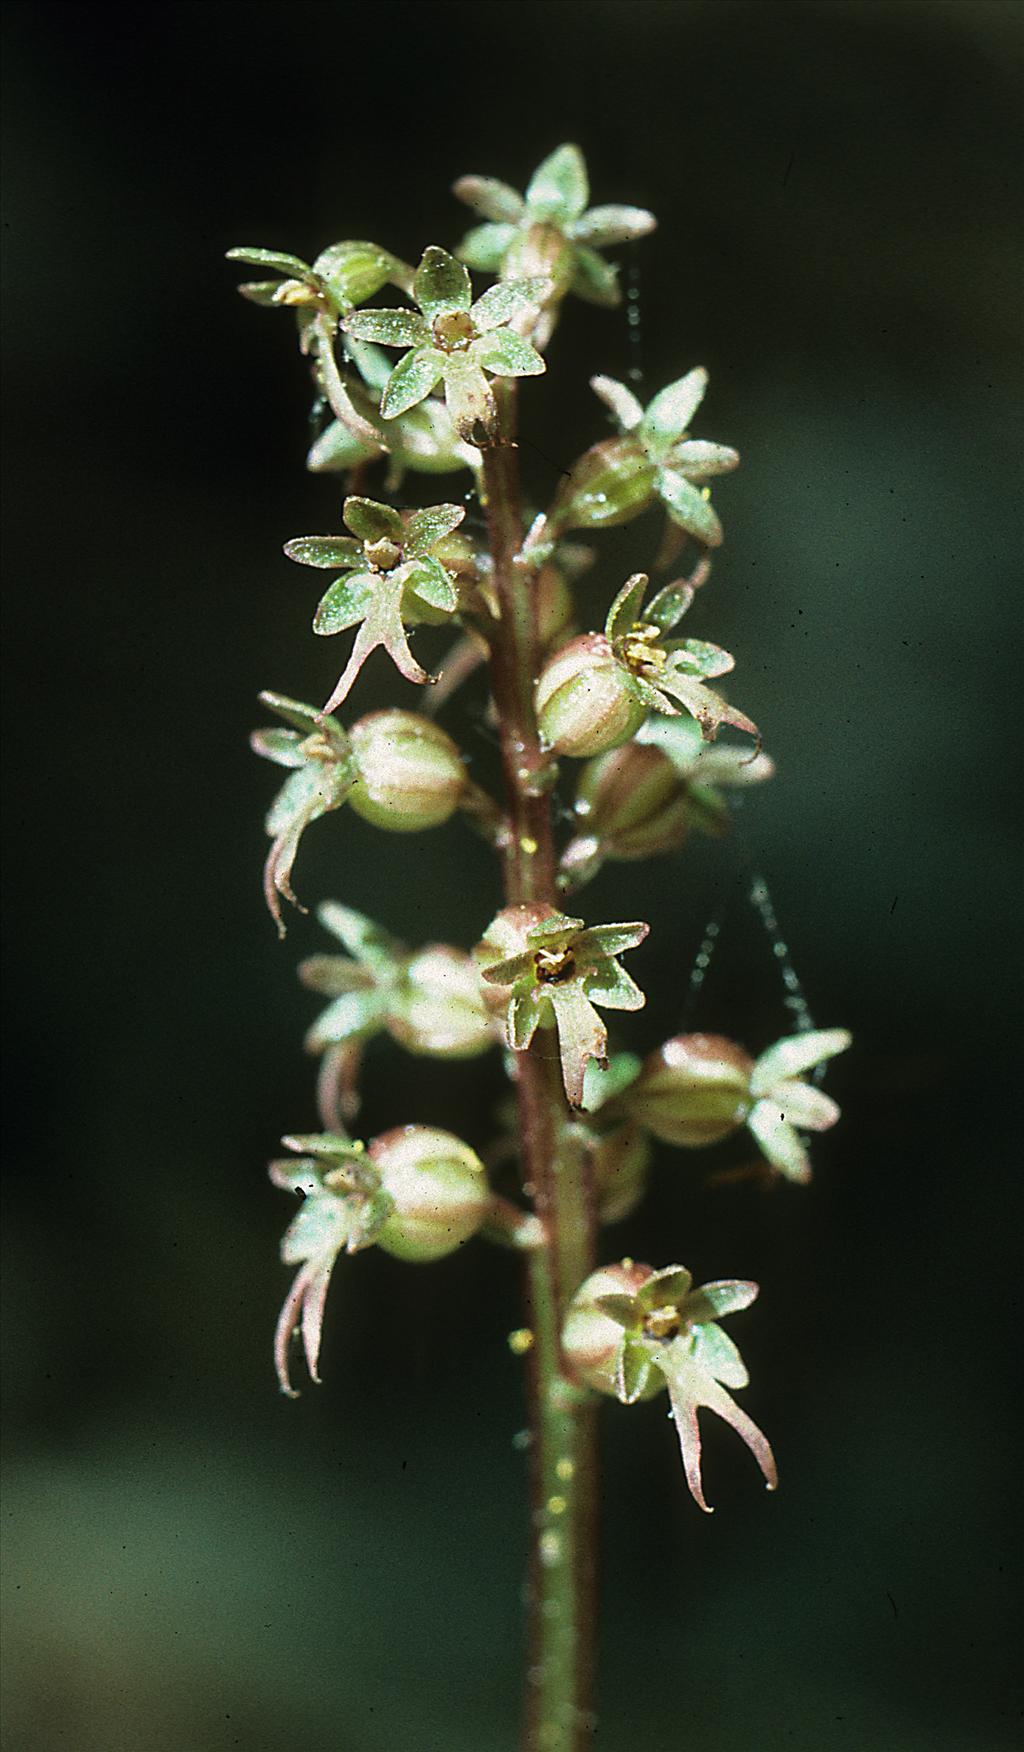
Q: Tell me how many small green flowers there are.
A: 14